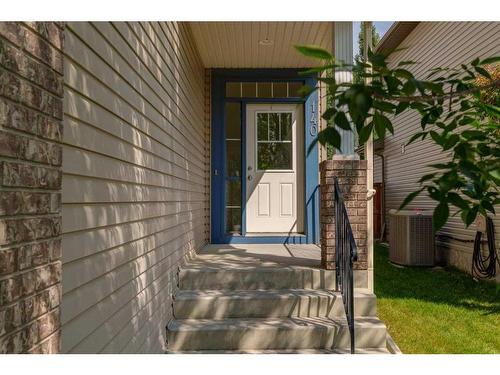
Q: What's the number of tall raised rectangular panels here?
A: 2